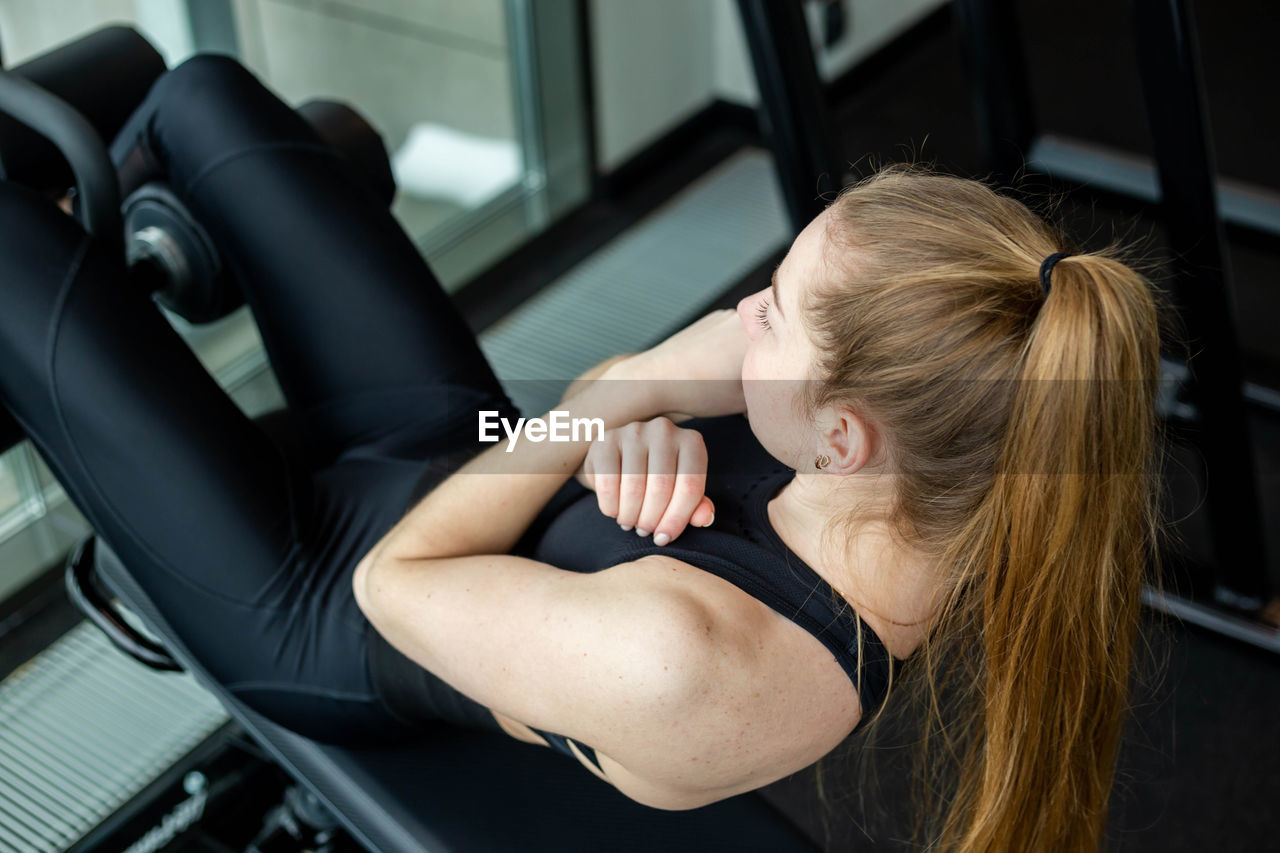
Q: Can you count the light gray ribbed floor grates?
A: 2